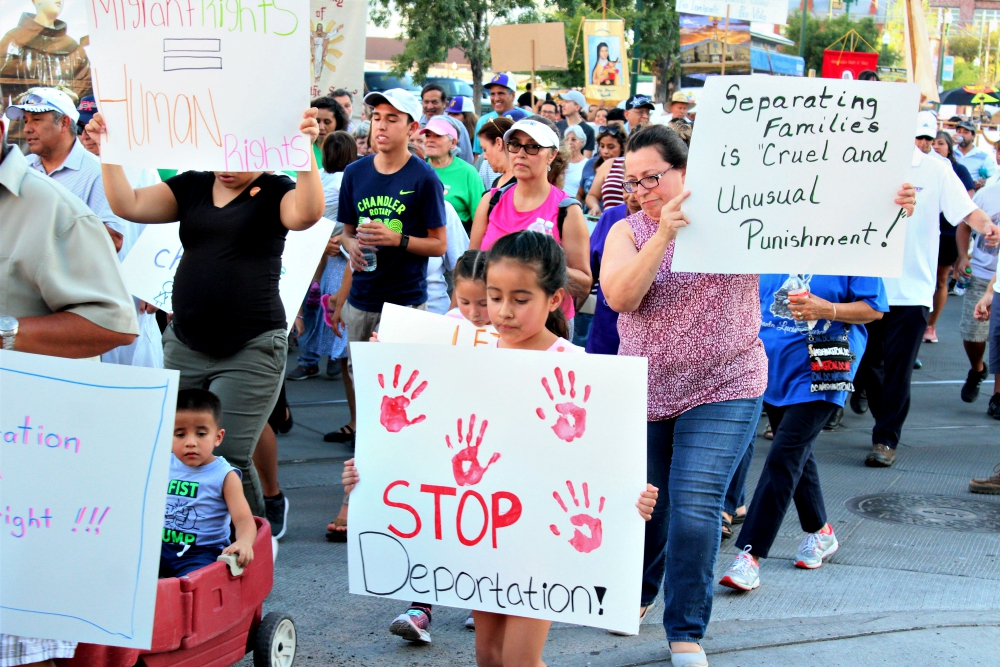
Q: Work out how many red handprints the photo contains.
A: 4